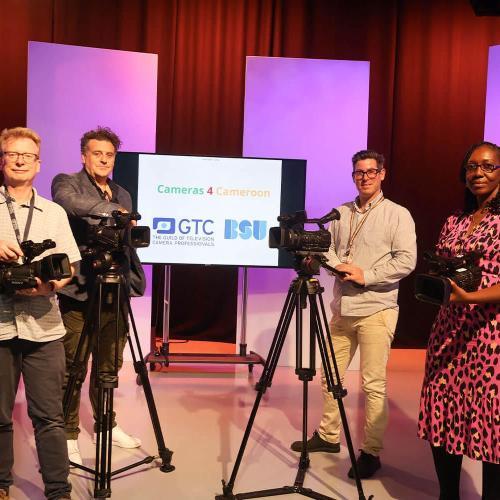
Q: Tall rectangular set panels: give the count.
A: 3